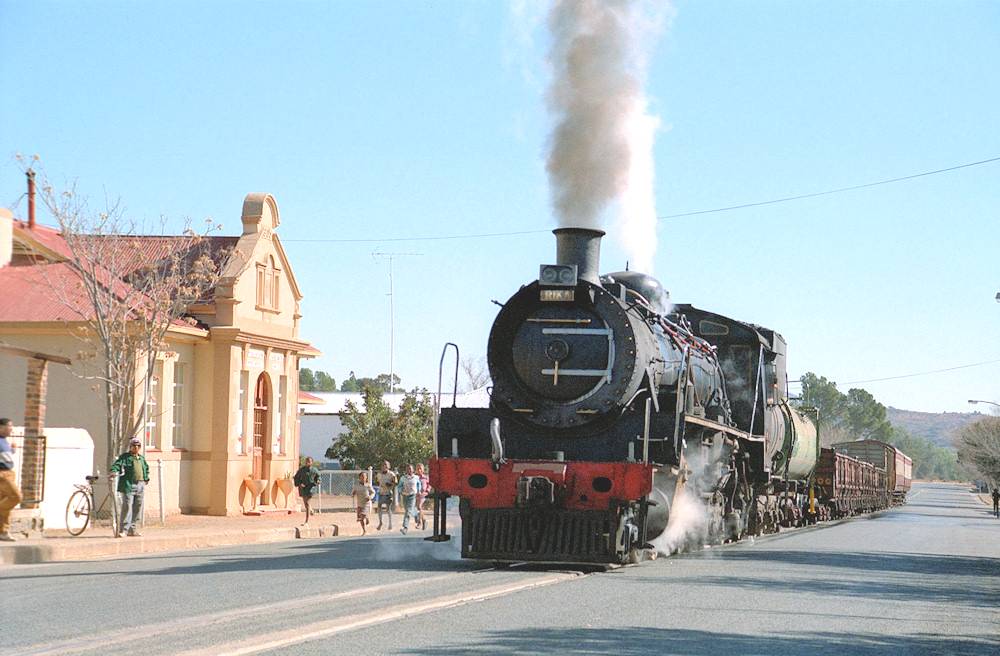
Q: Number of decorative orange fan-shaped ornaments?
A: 2